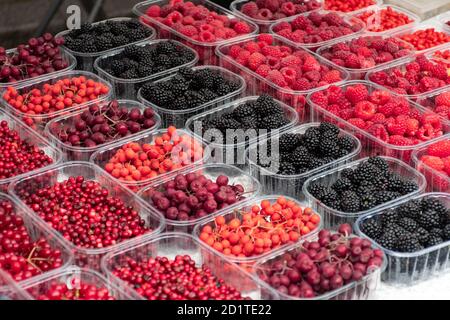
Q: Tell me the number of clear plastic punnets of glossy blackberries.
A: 7